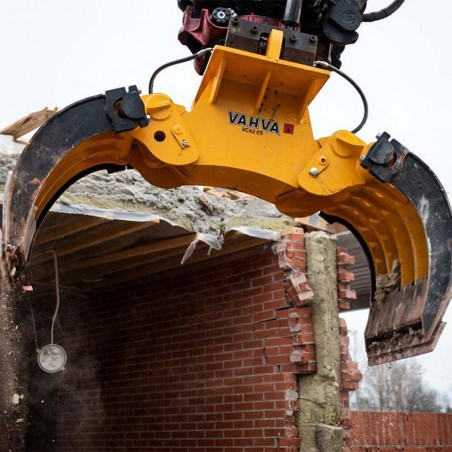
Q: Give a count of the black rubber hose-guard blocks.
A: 2